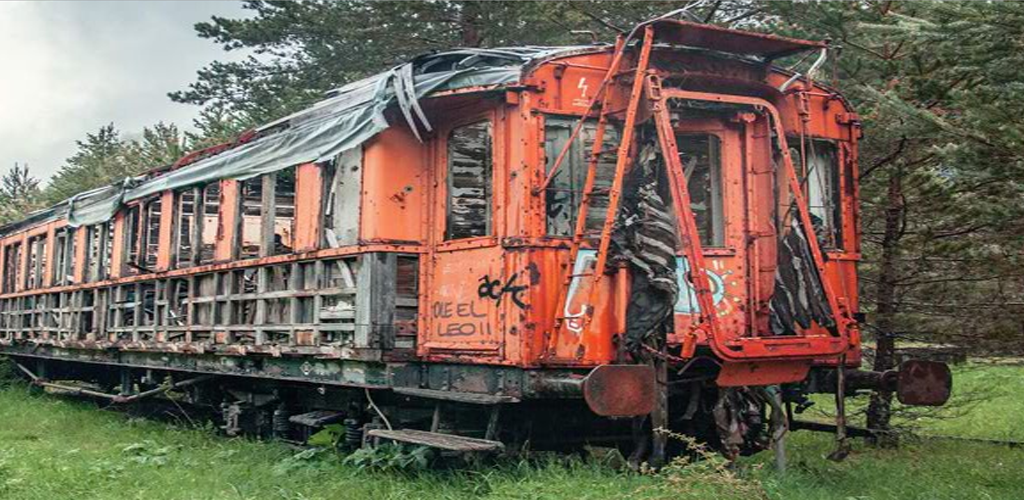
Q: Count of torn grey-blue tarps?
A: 1